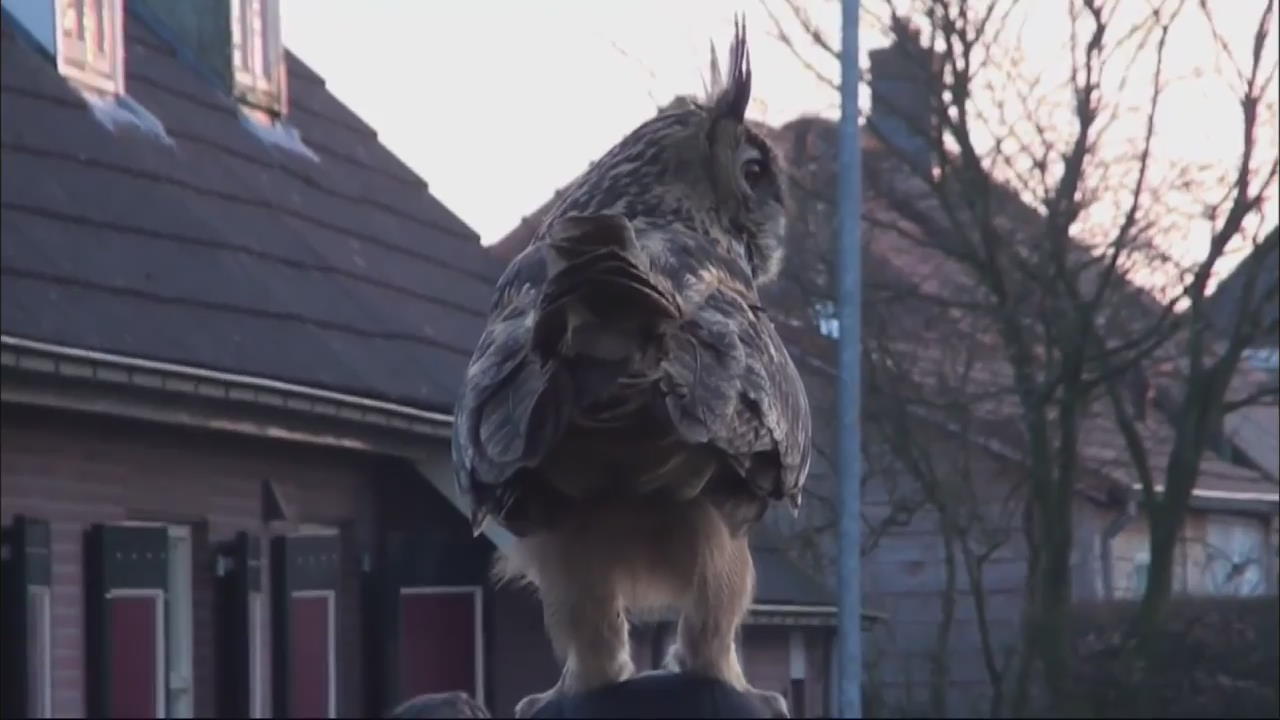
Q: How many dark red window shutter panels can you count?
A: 3